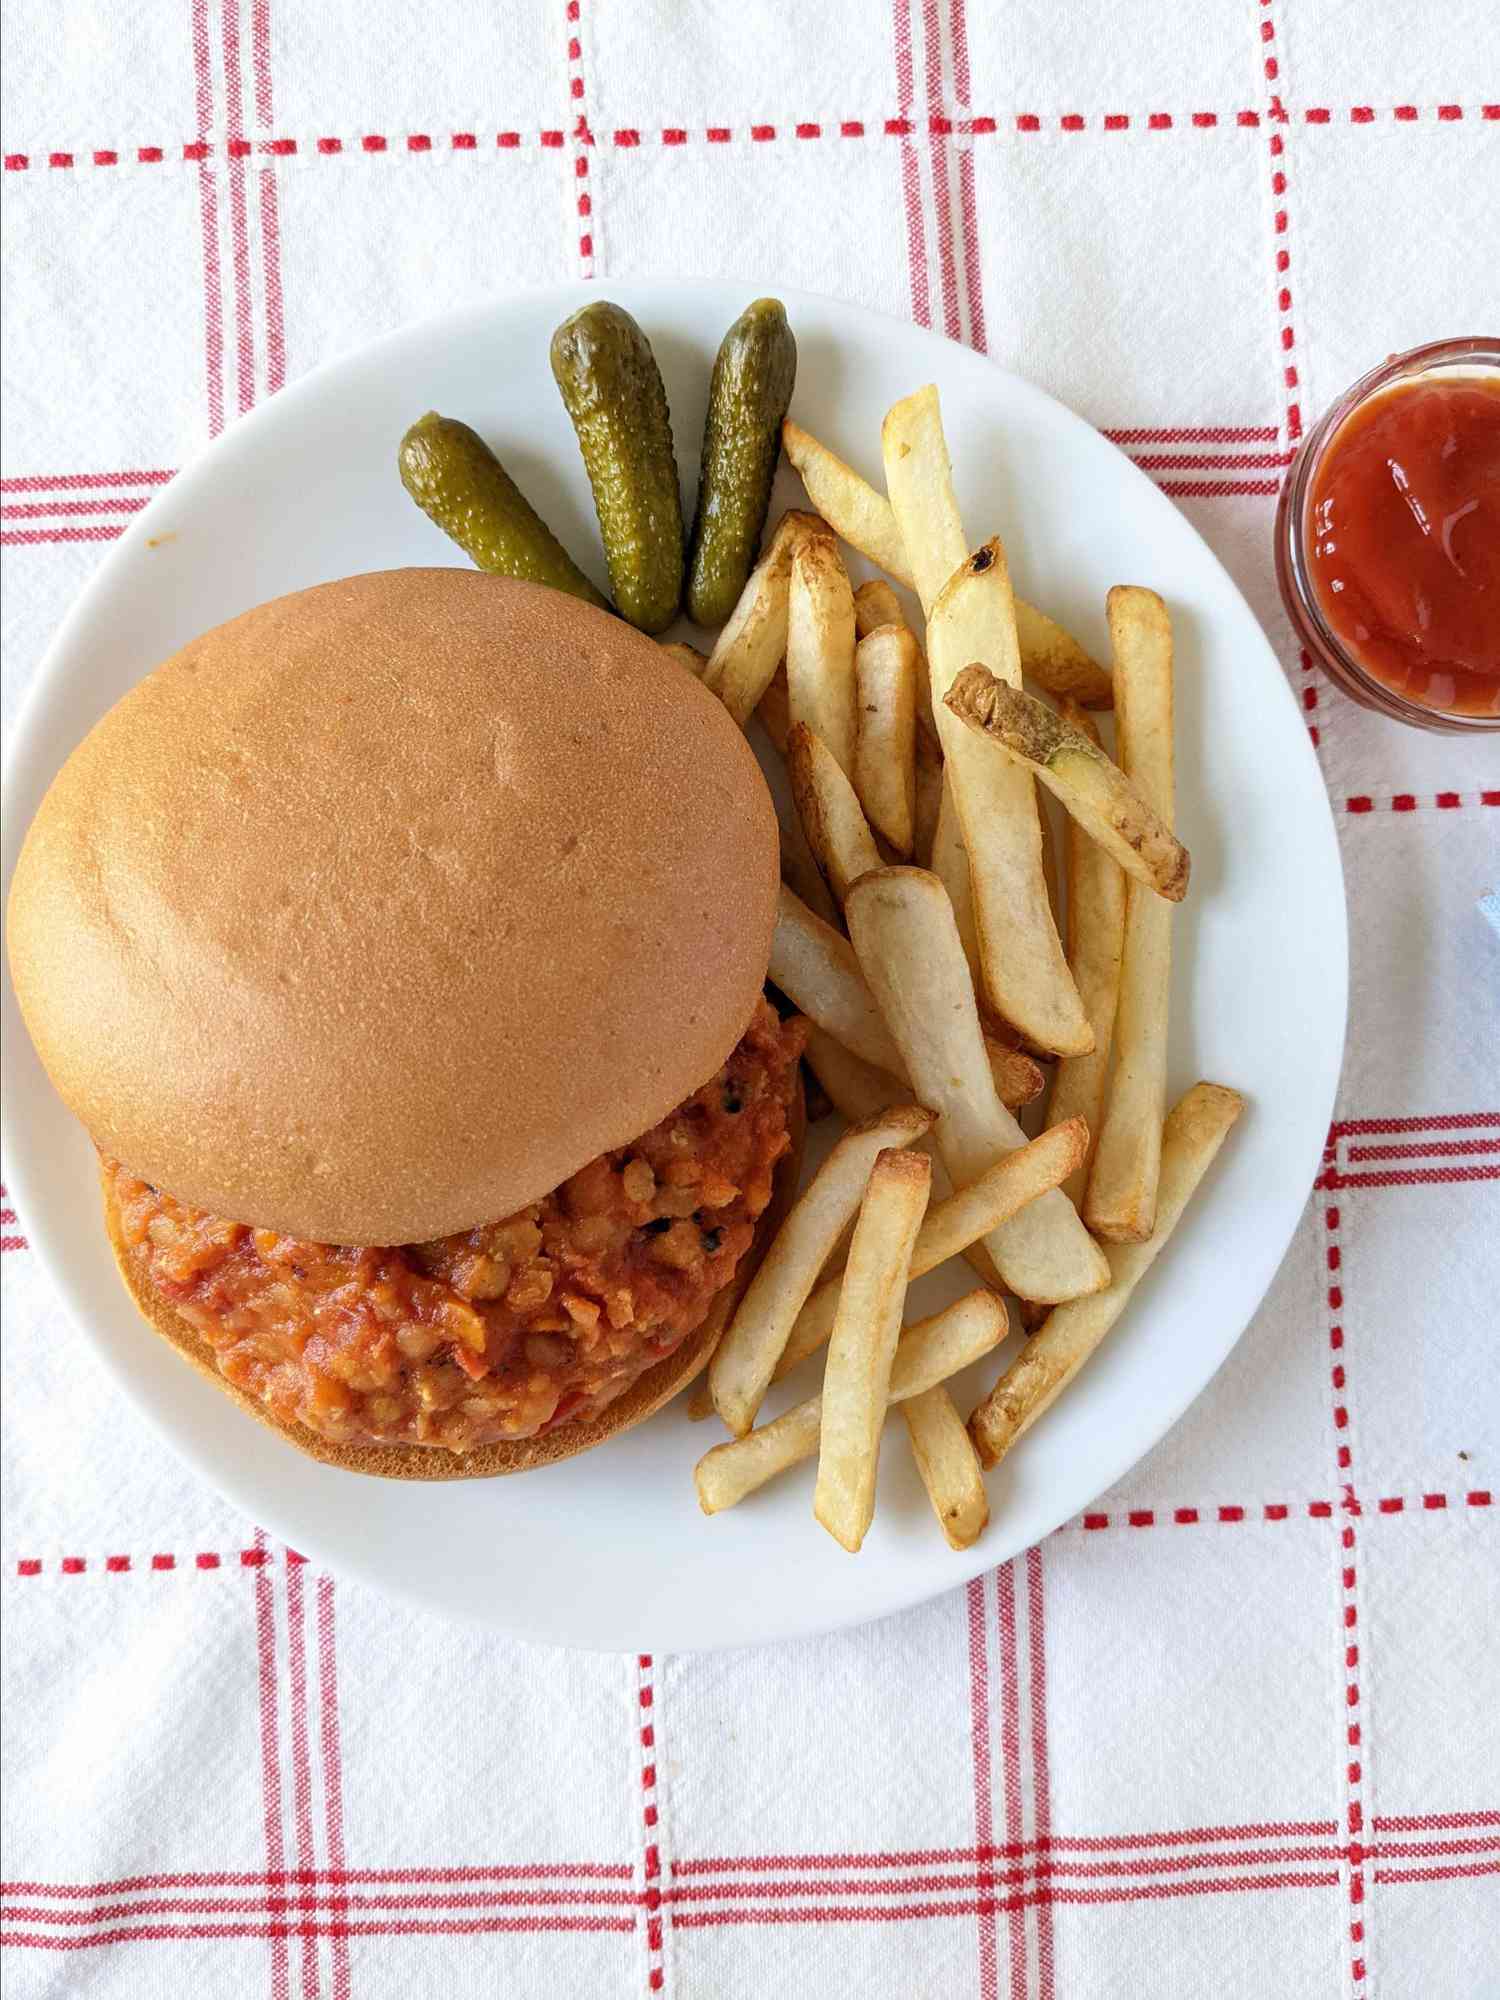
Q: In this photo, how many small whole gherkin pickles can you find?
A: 3